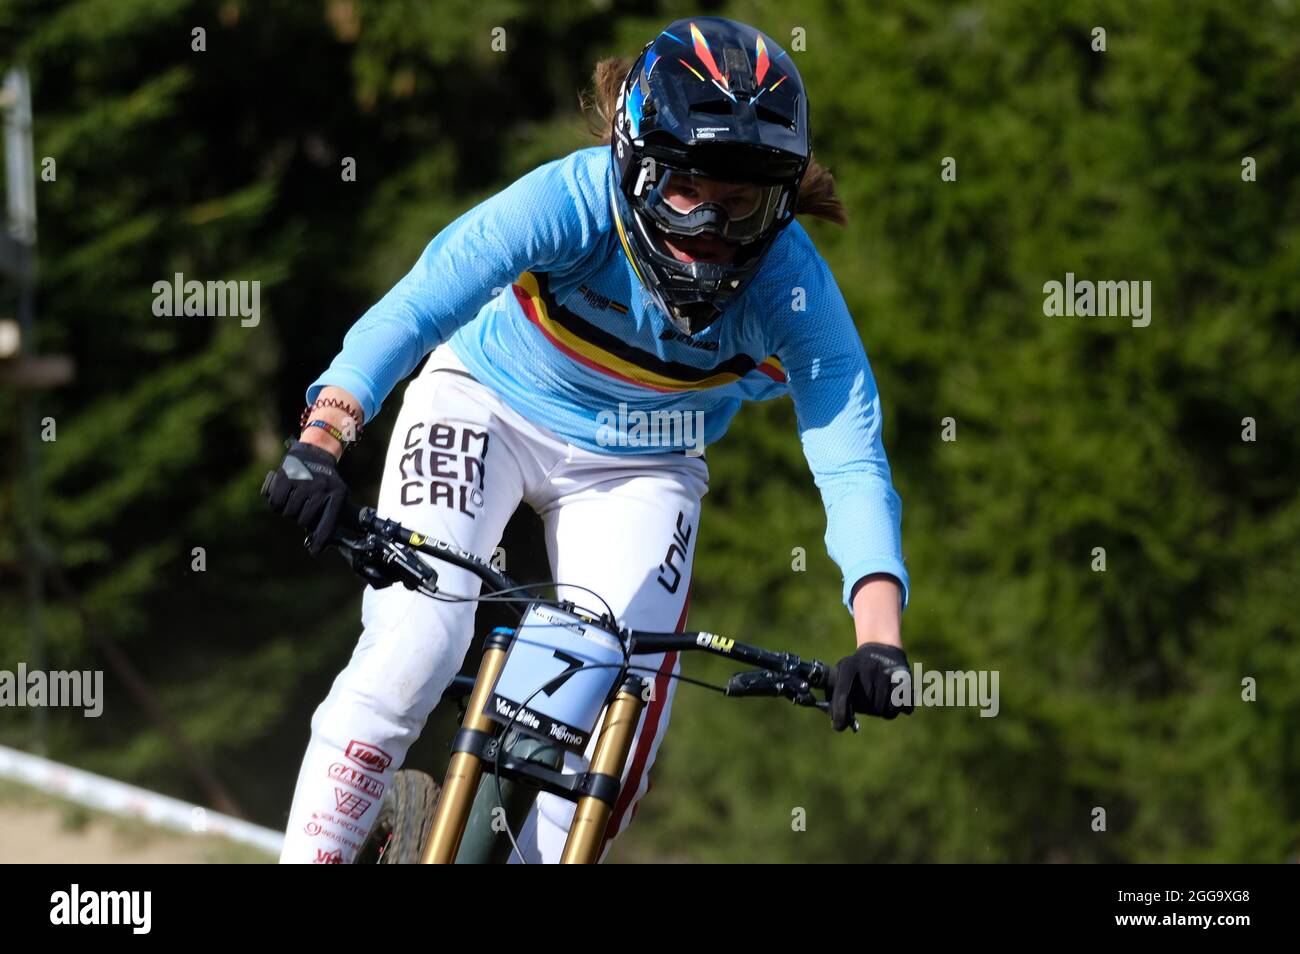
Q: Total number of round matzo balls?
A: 0